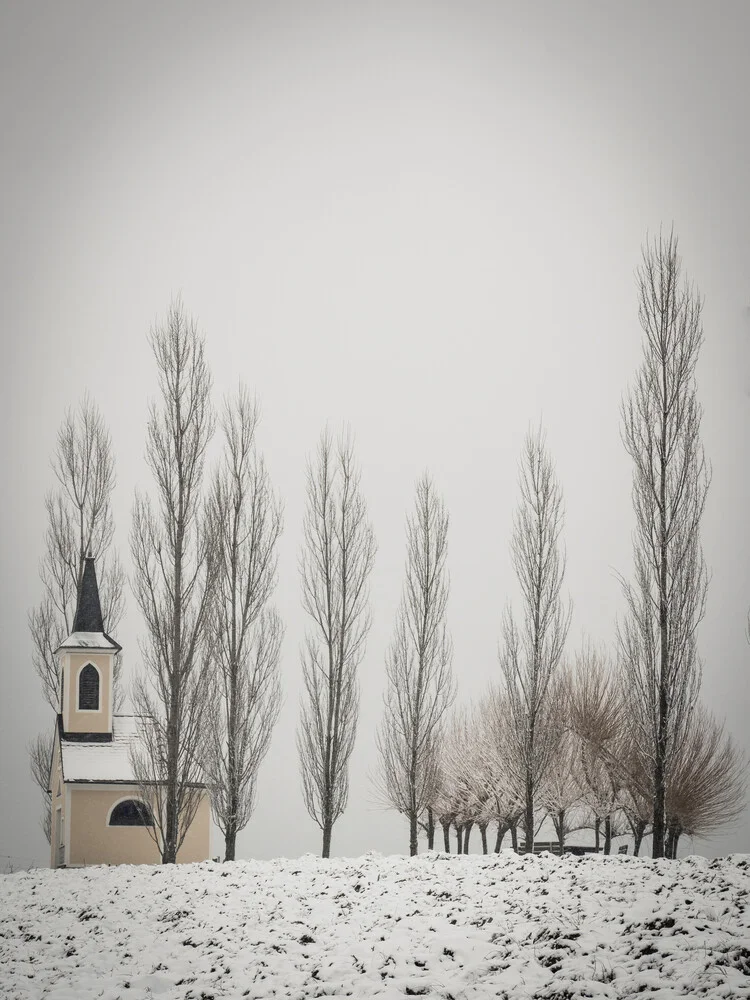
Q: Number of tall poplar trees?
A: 7